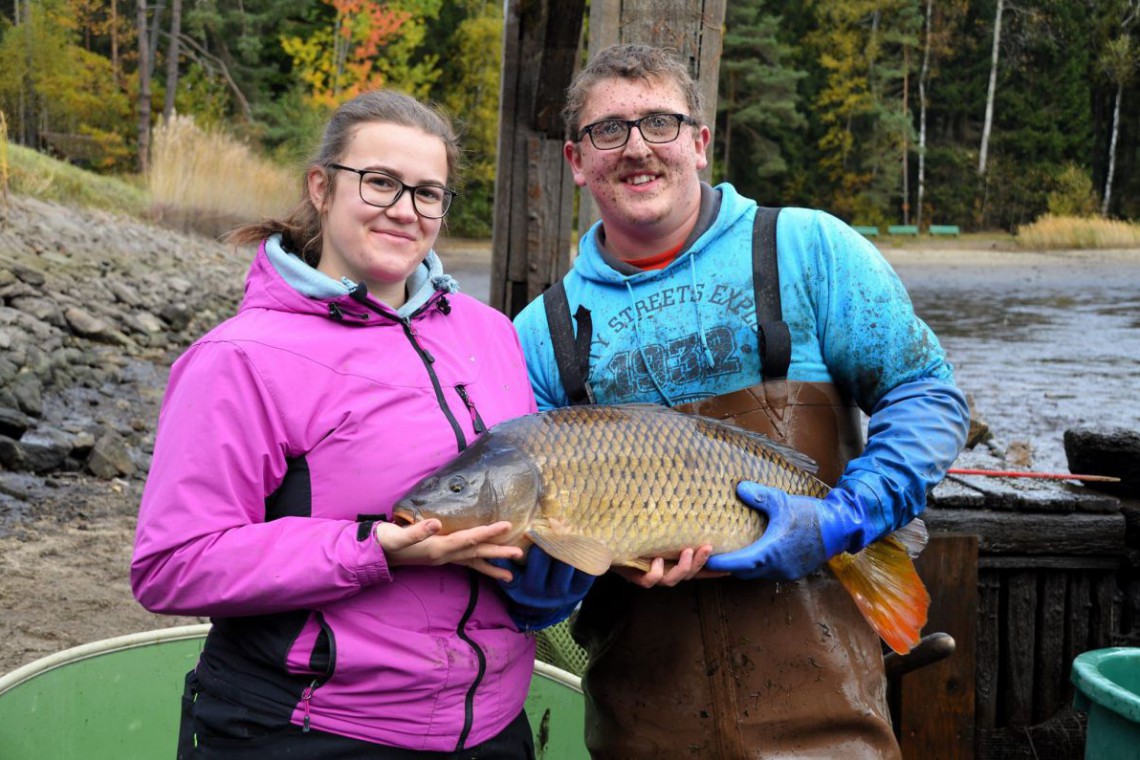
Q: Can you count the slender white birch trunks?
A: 3